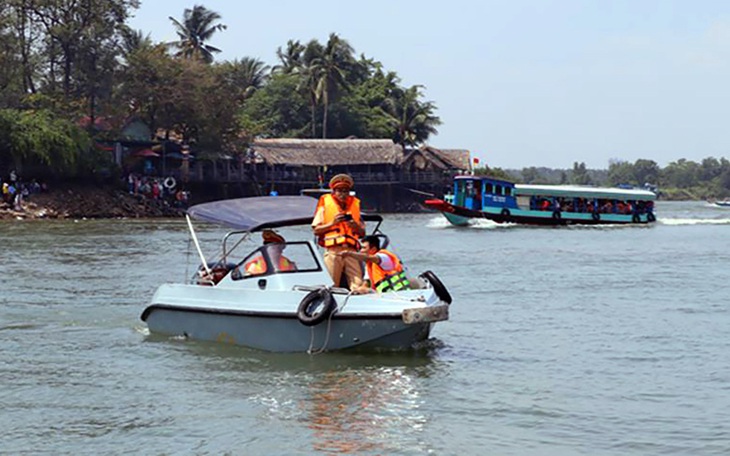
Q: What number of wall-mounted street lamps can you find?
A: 0